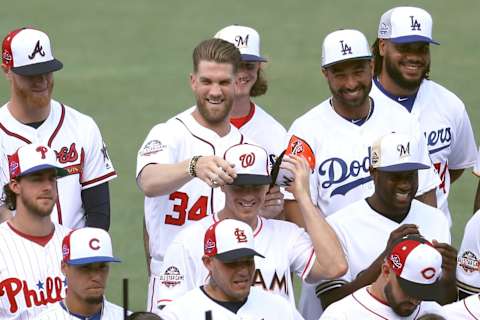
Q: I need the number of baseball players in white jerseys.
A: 11